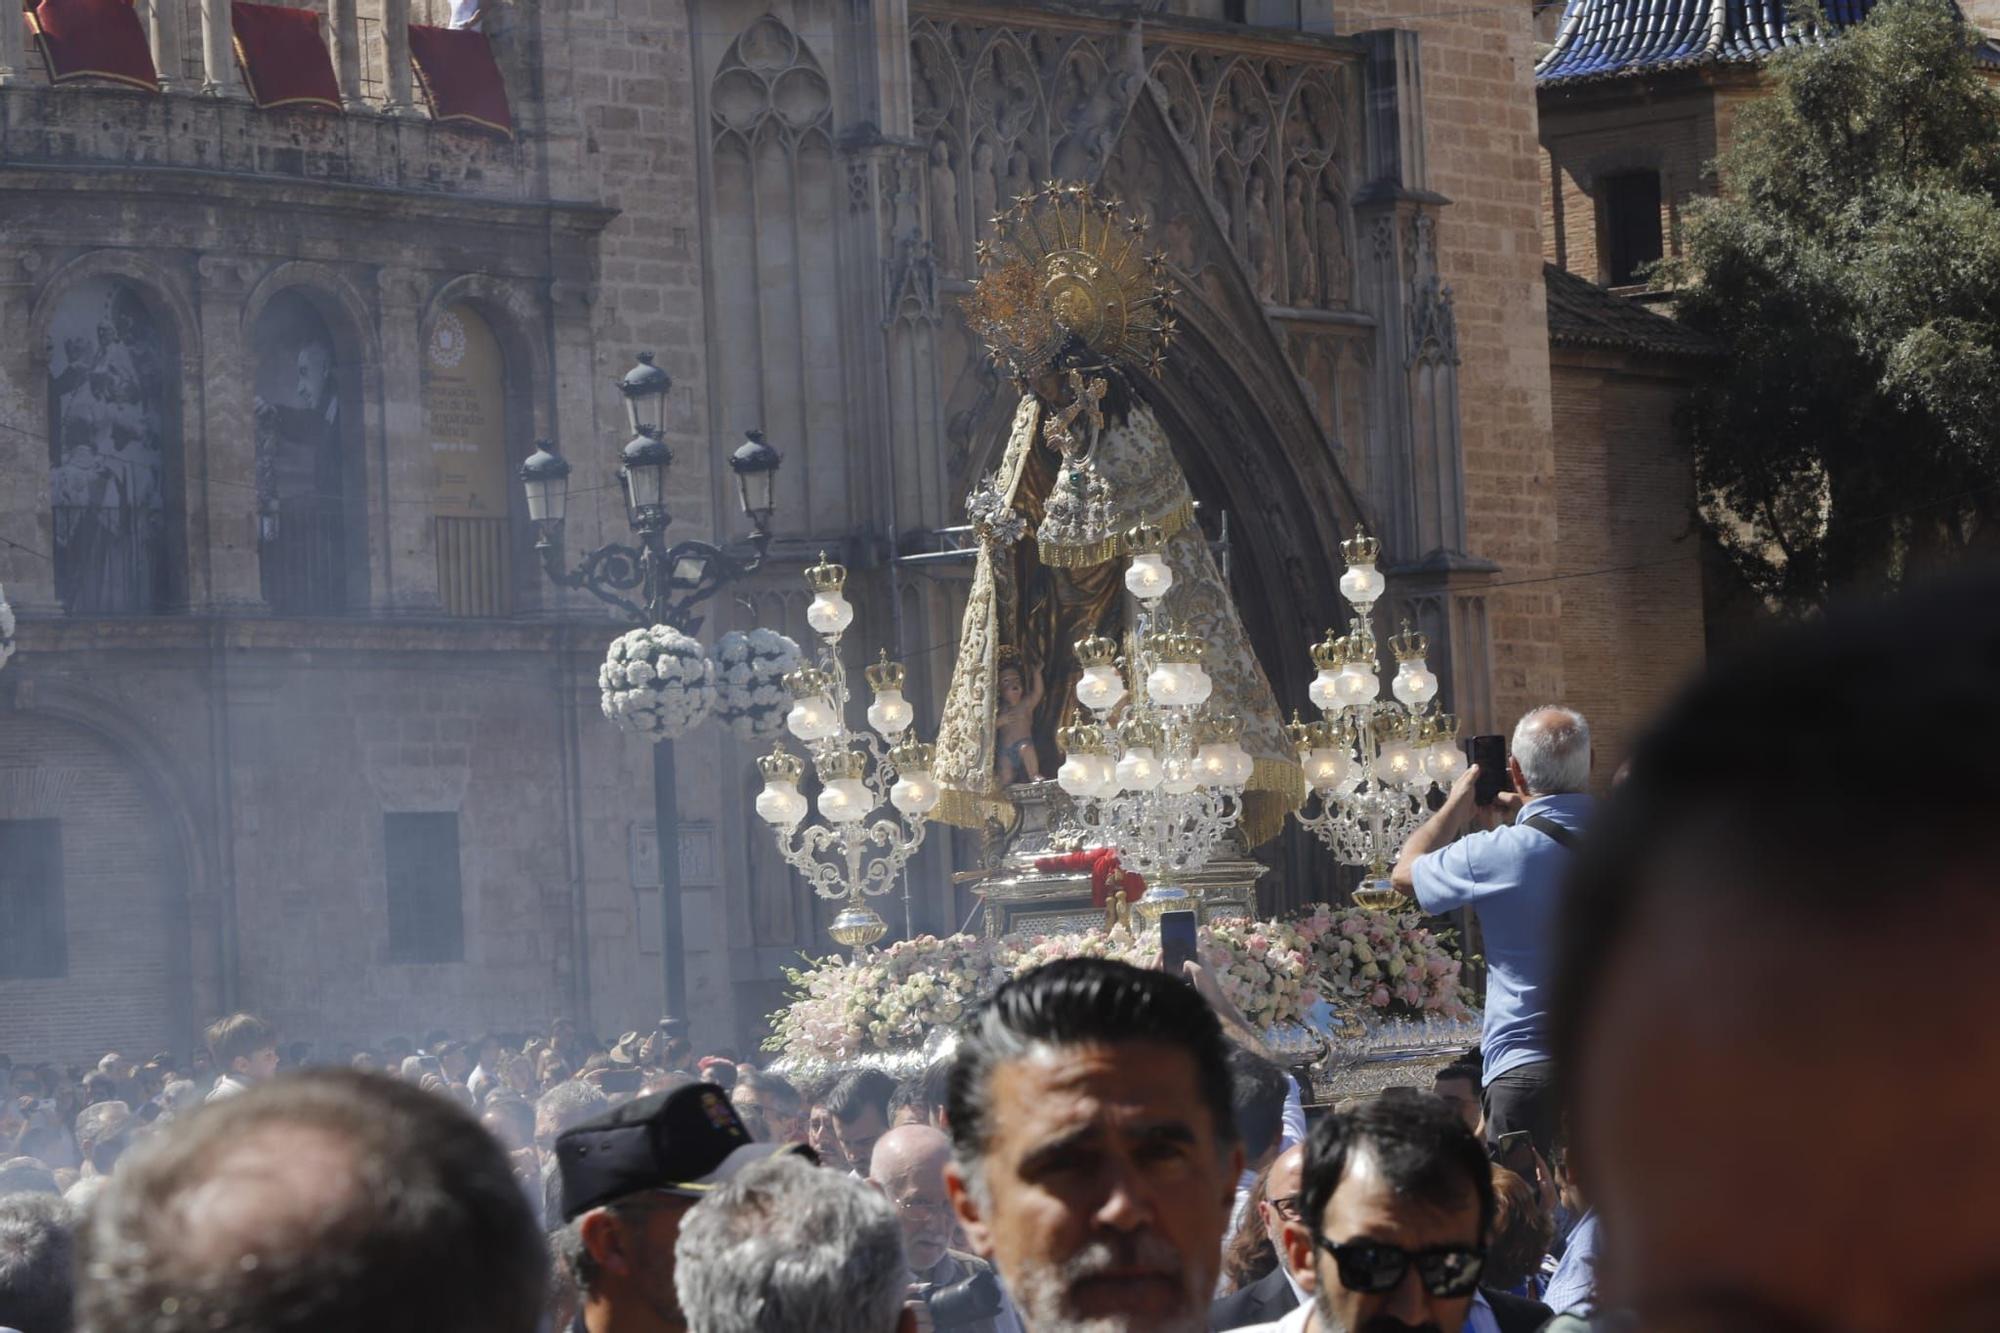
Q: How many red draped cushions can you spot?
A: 3